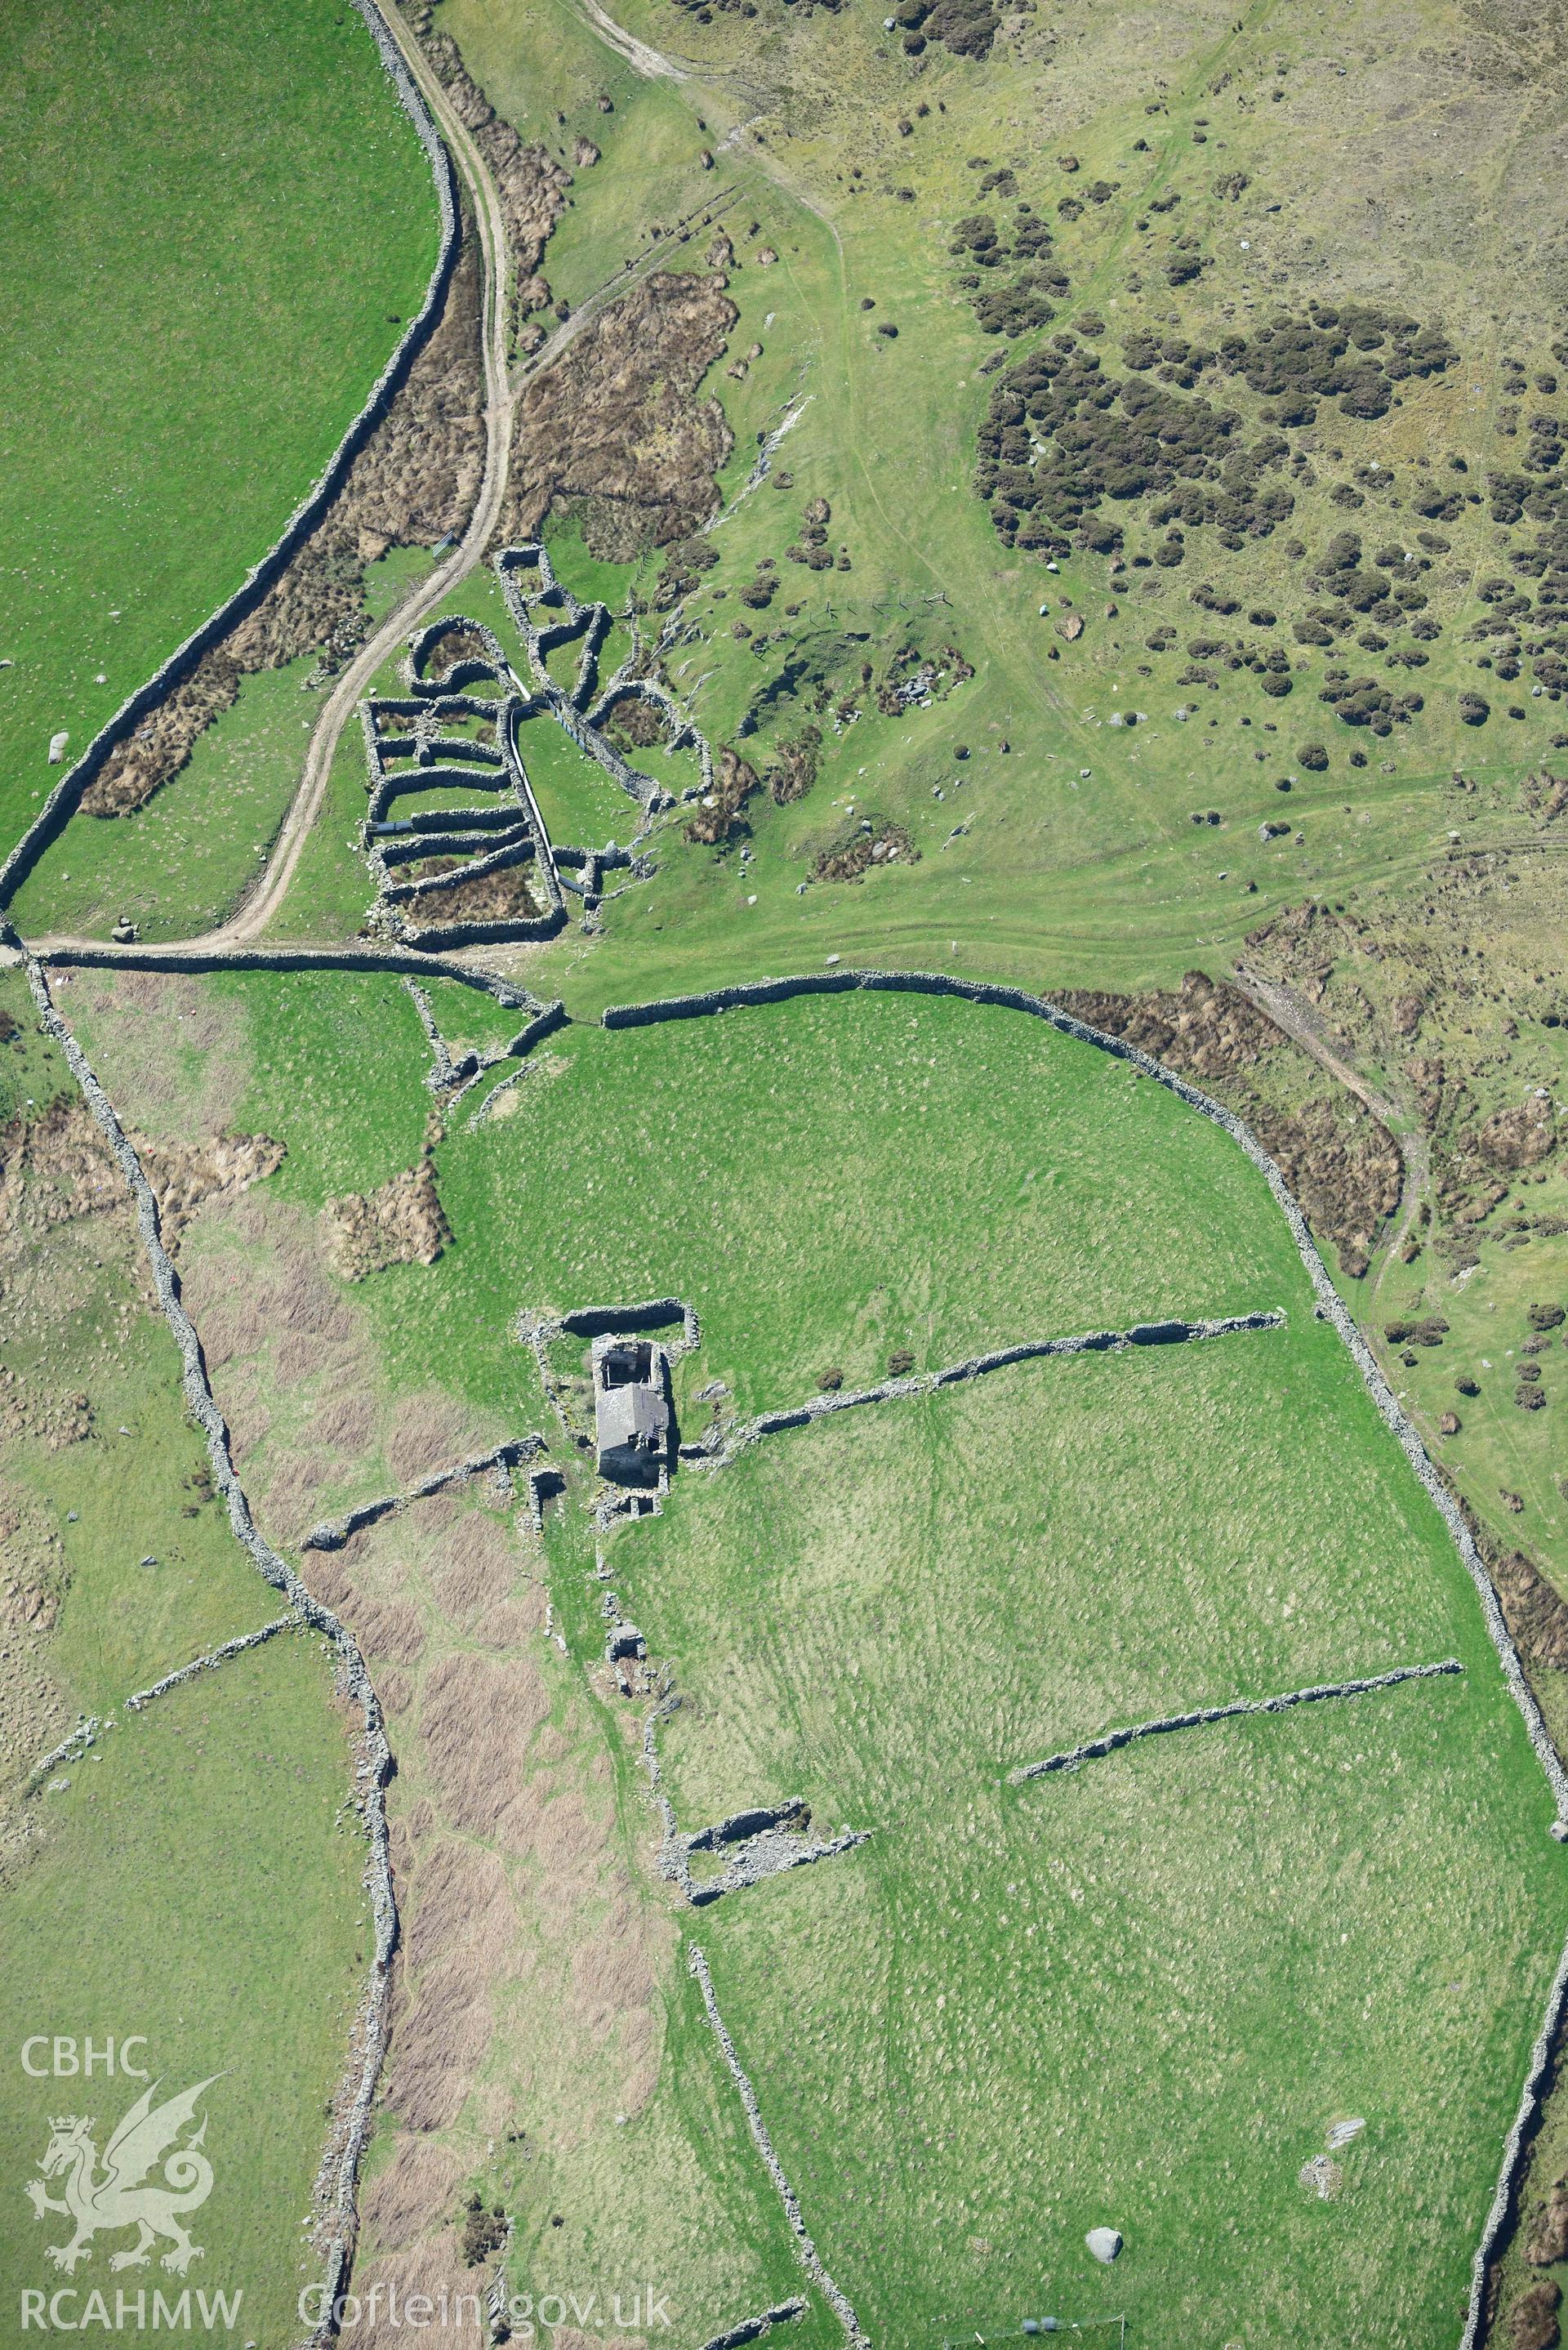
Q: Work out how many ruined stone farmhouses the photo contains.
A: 1